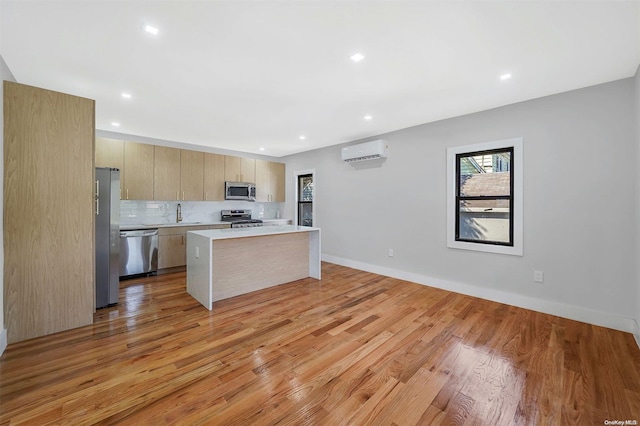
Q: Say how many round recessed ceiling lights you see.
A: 8